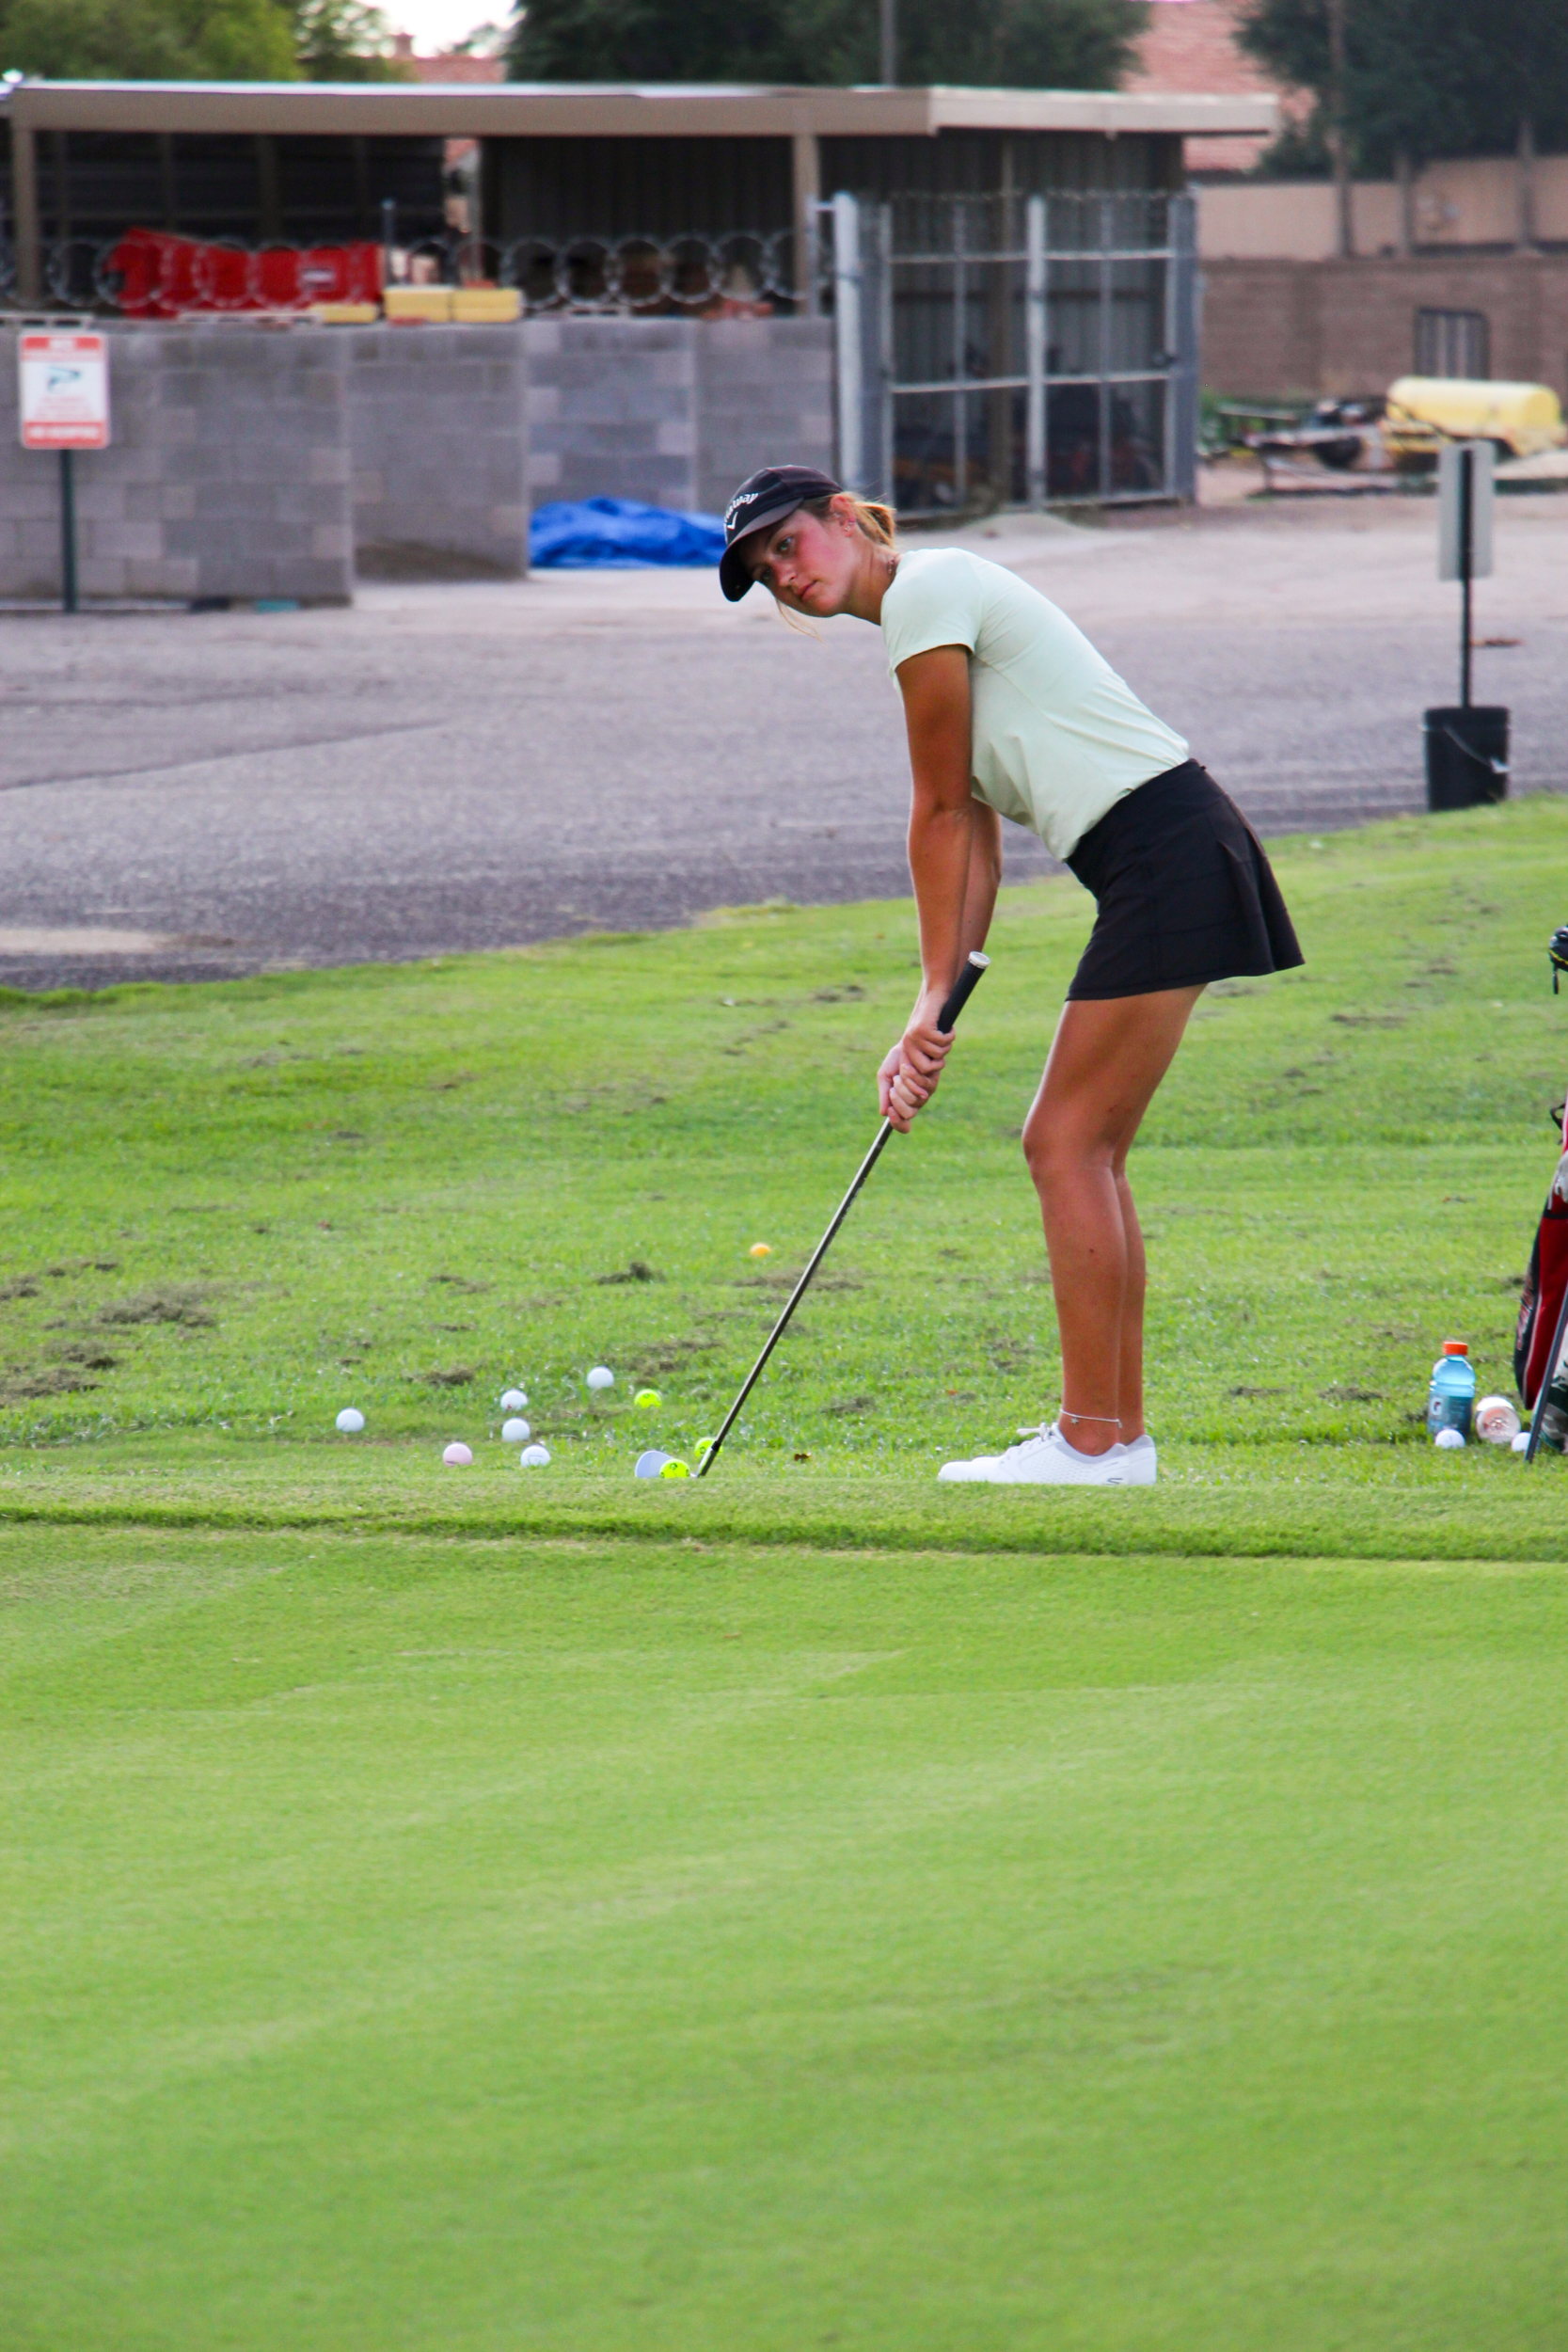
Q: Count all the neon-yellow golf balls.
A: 3